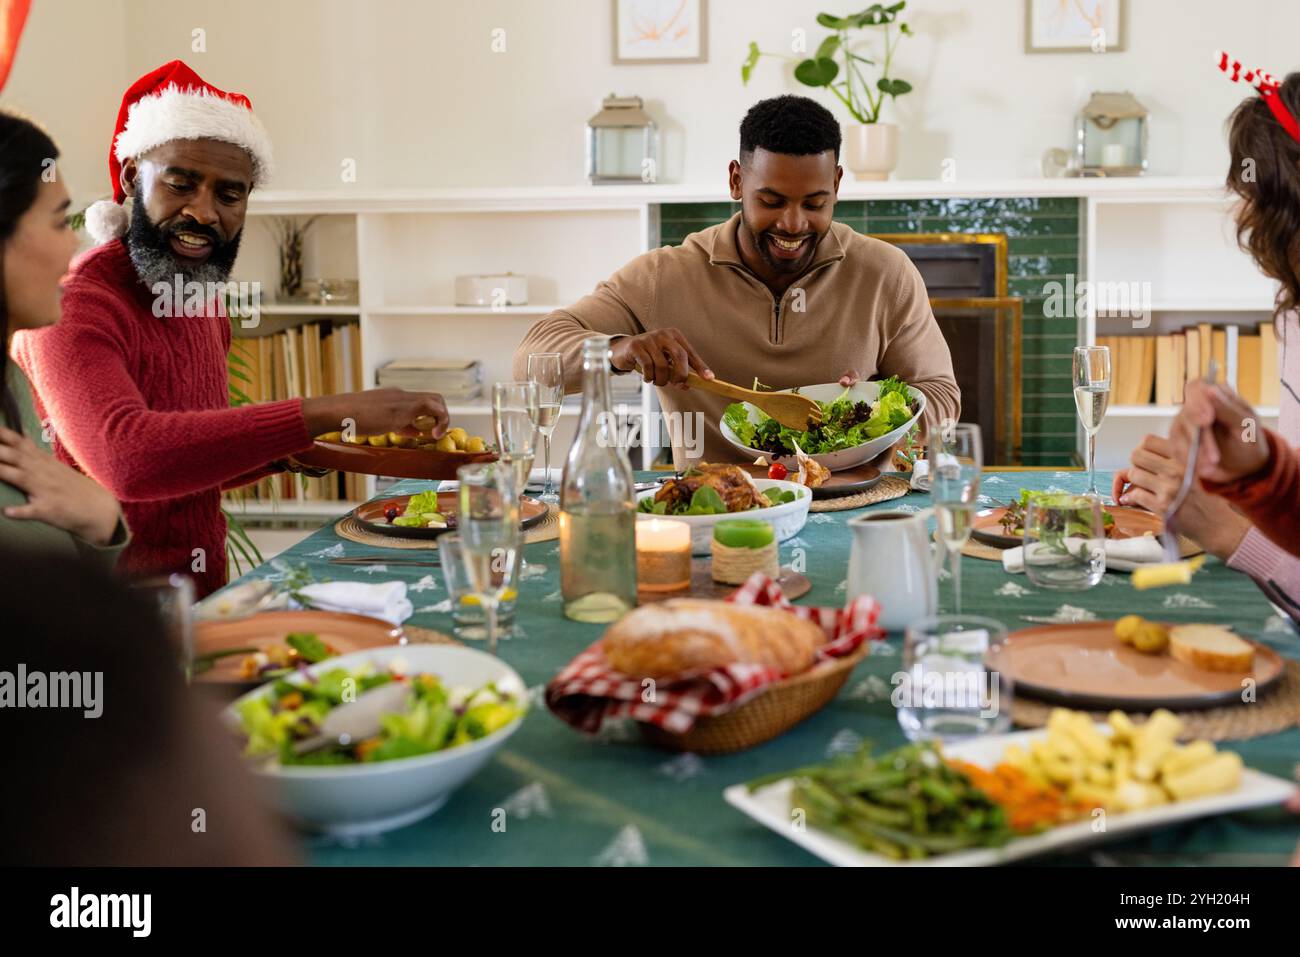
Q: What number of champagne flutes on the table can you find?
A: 5